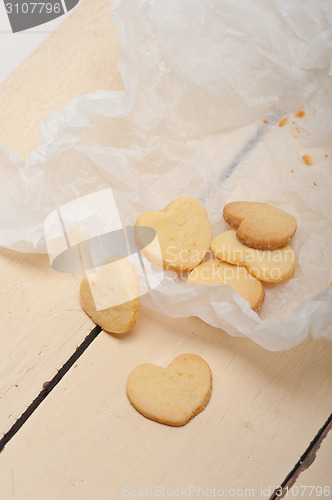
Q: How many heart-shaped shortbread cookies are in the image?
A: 6